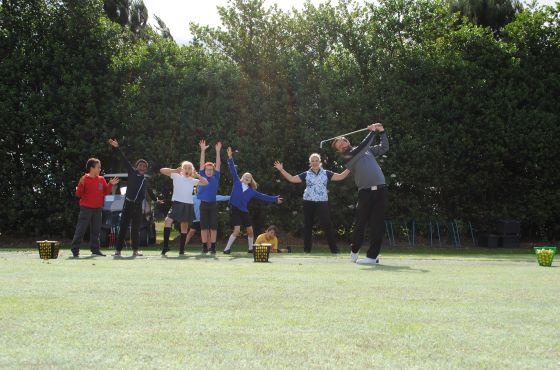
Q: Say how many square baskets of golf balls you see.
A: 2